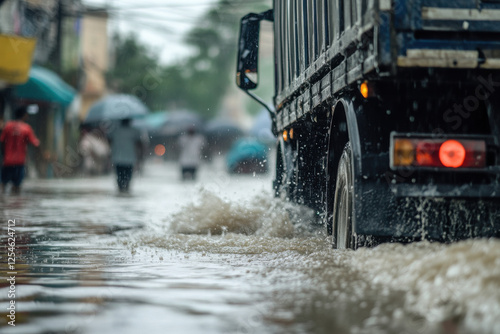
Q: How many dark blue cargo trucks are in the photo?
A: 1